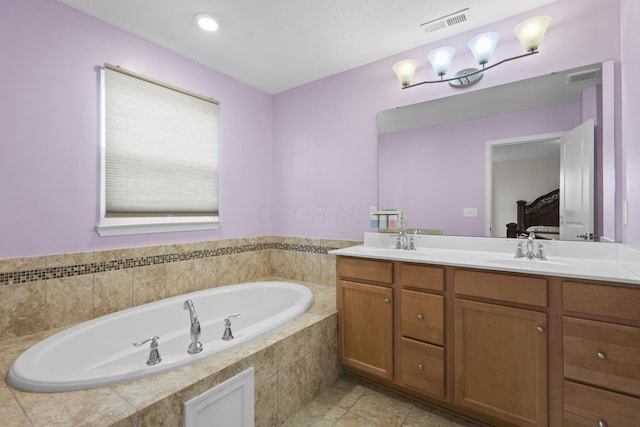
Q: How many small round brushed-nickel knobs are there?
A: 6